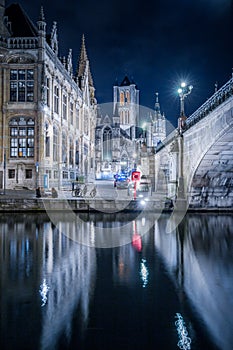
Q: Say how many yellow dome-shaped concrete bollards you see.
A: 0